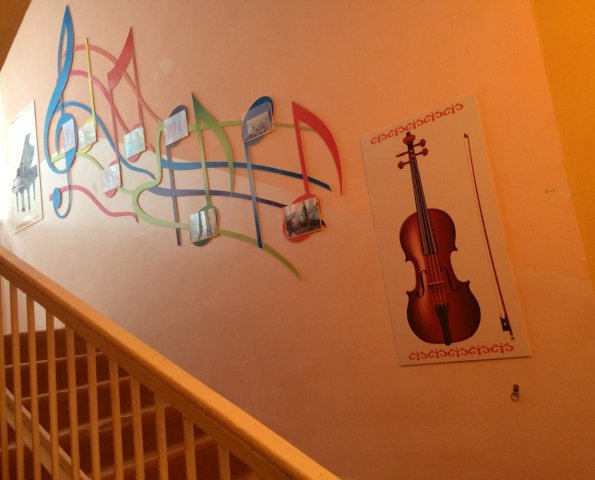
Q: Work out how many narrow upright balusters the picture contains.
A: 11